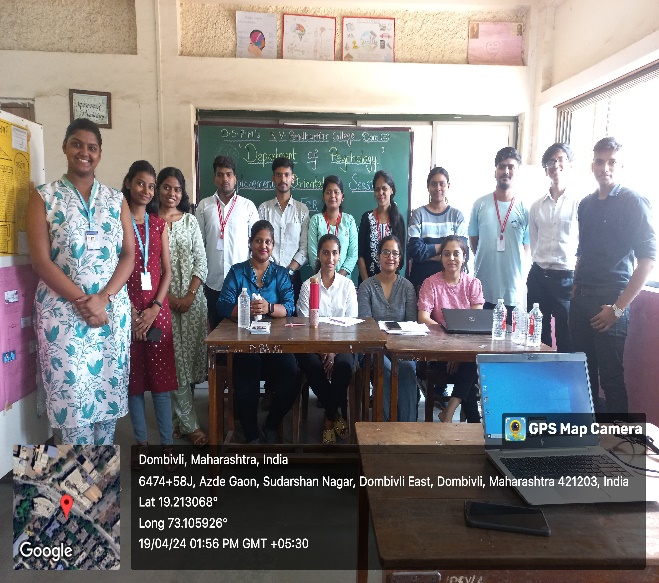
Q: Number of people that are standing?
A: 11